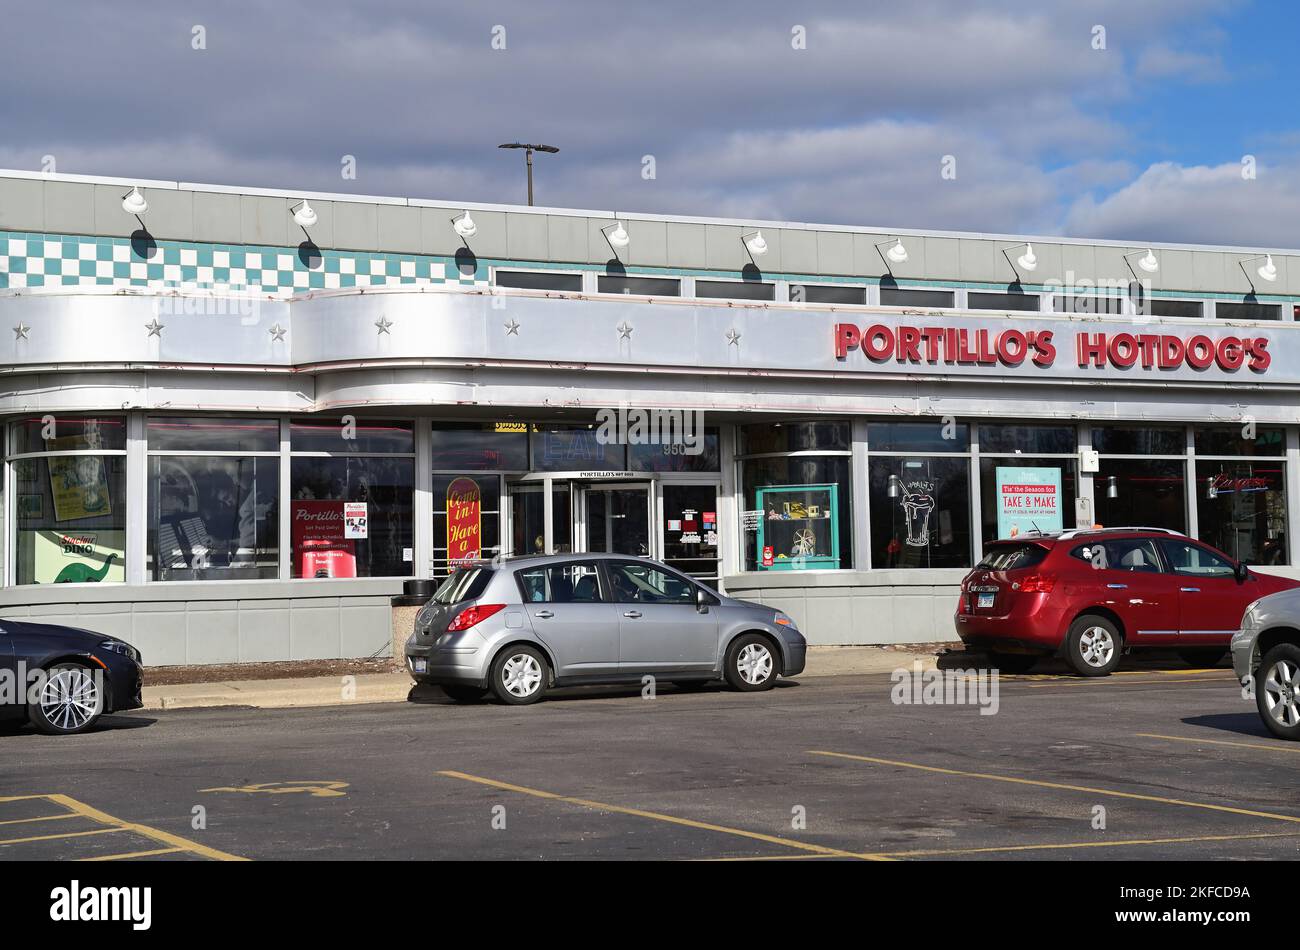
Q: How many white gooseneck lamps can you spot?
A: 9